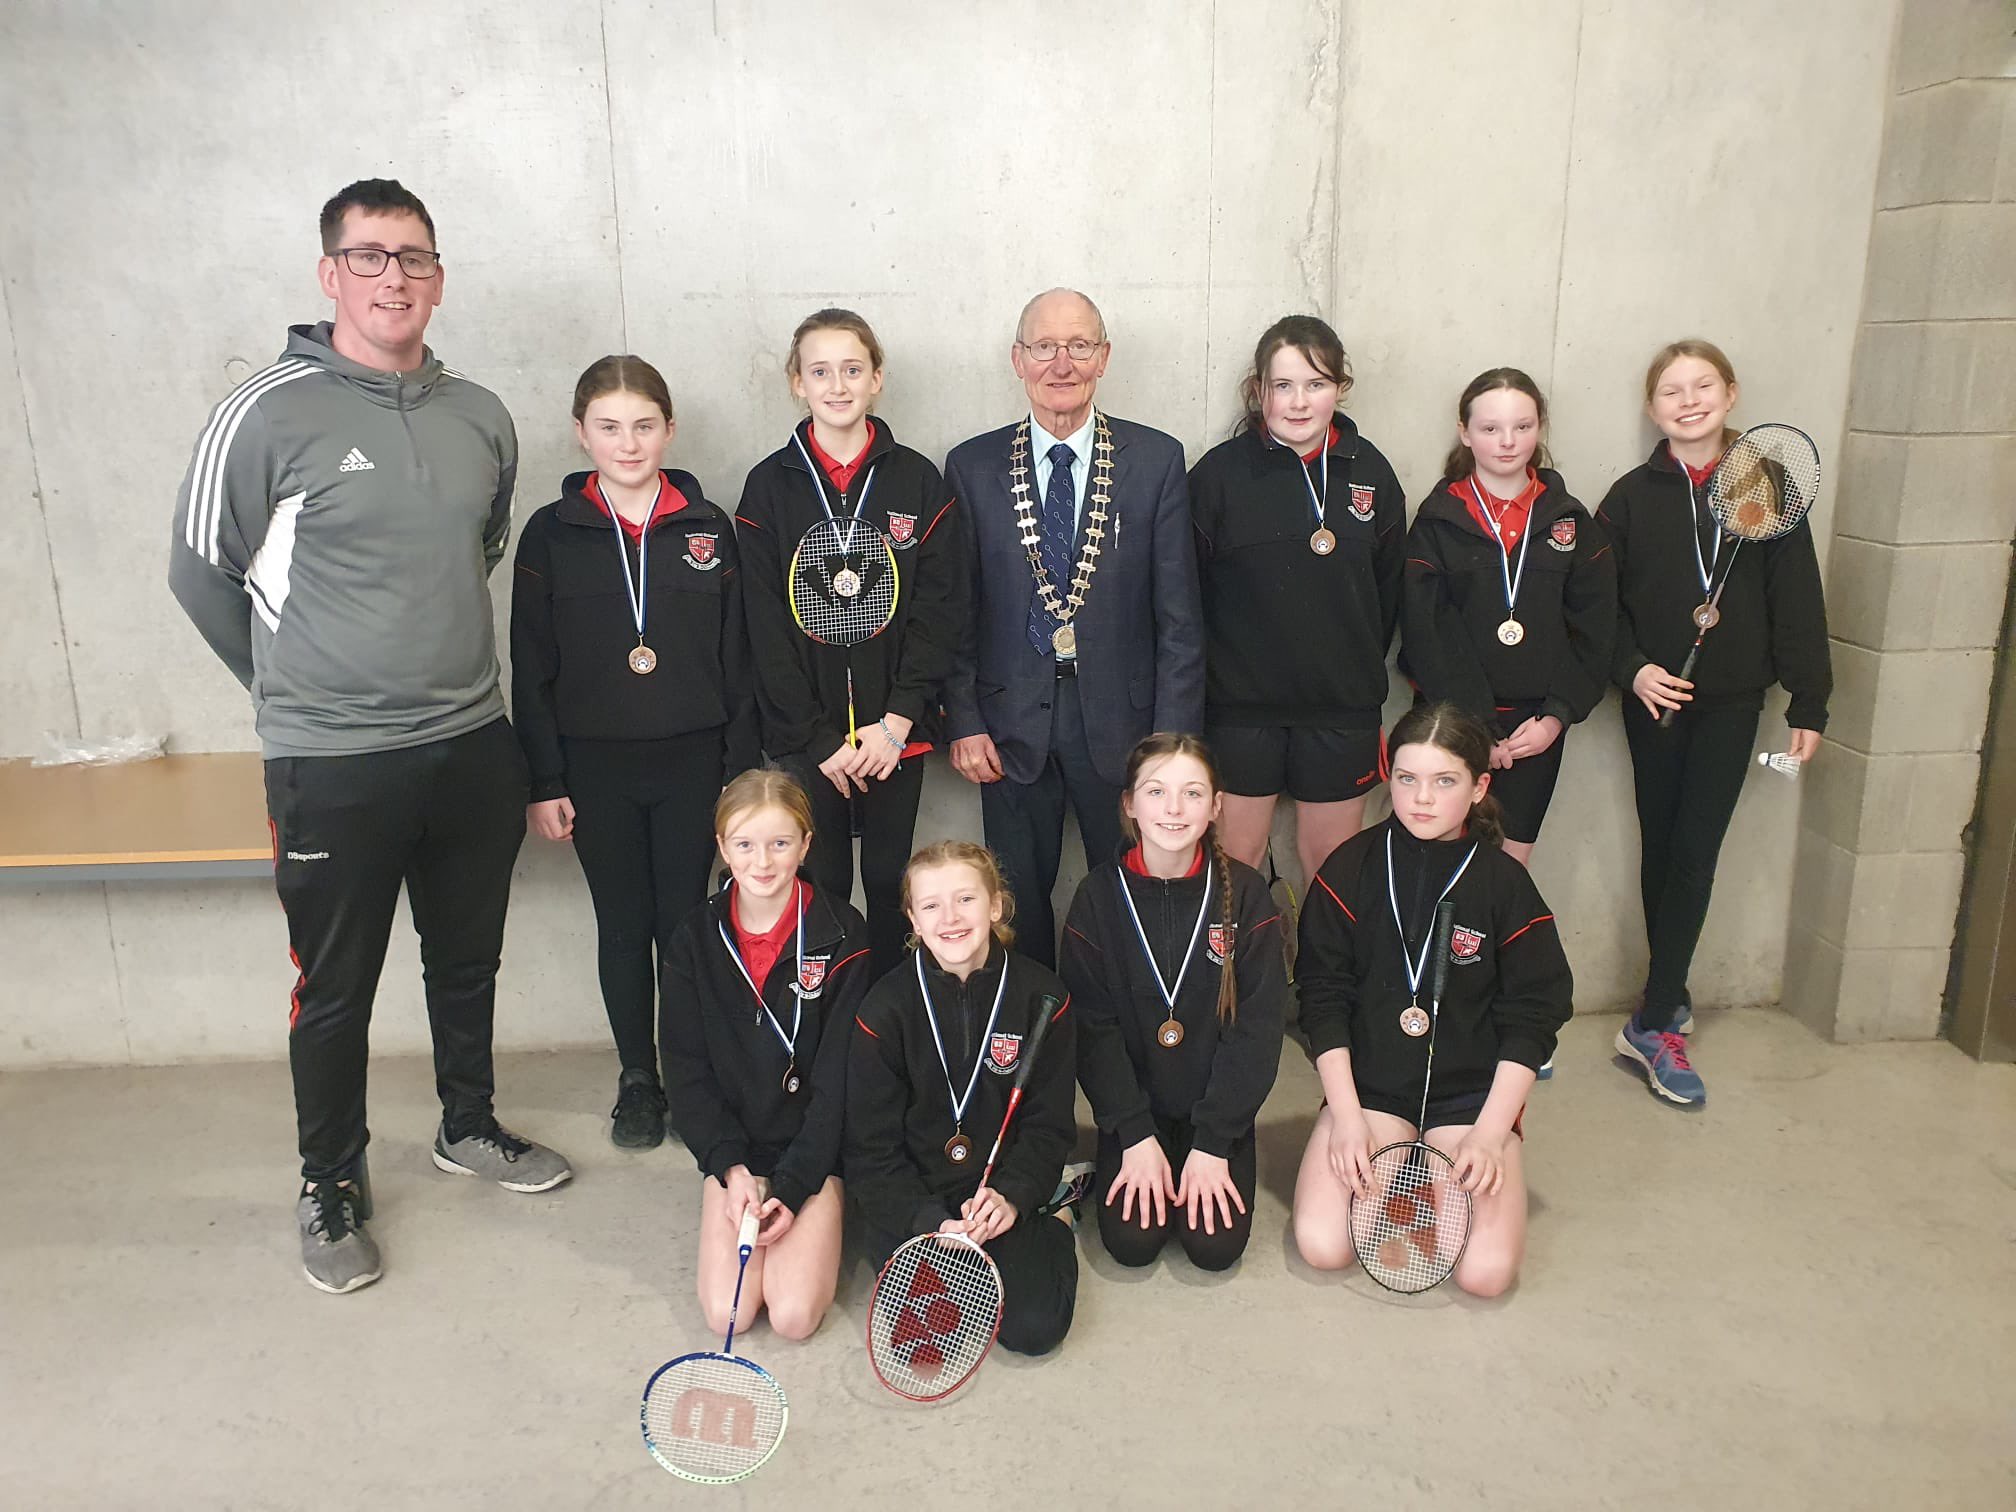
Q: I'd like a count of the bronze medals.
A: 9